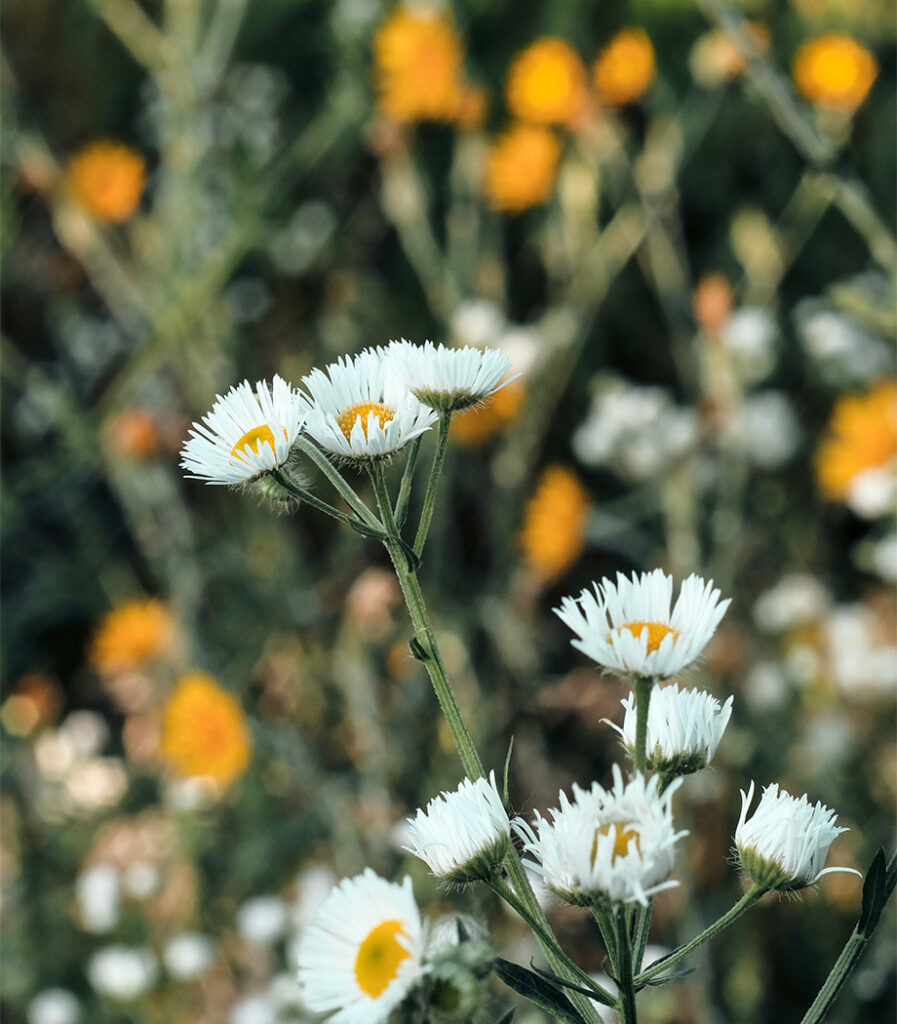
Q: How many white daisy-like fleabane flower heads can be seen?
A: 9